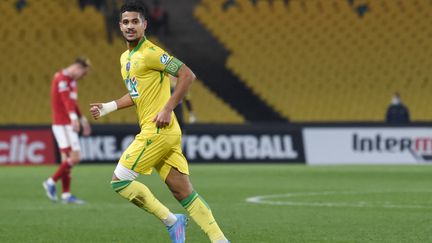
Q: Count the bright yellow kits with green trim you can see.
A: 1